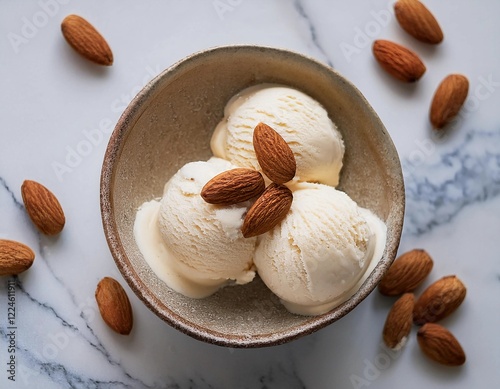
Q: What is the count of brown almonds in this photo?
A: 14